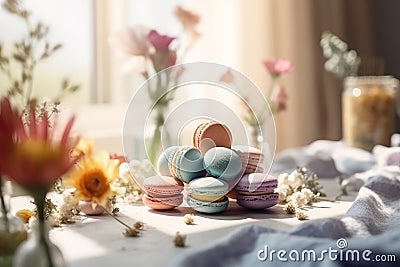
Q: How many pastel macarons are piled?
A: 7